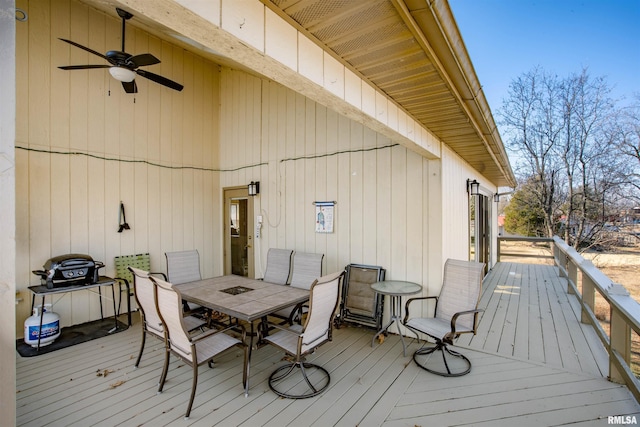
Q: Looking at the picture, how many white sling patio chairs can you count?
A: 7